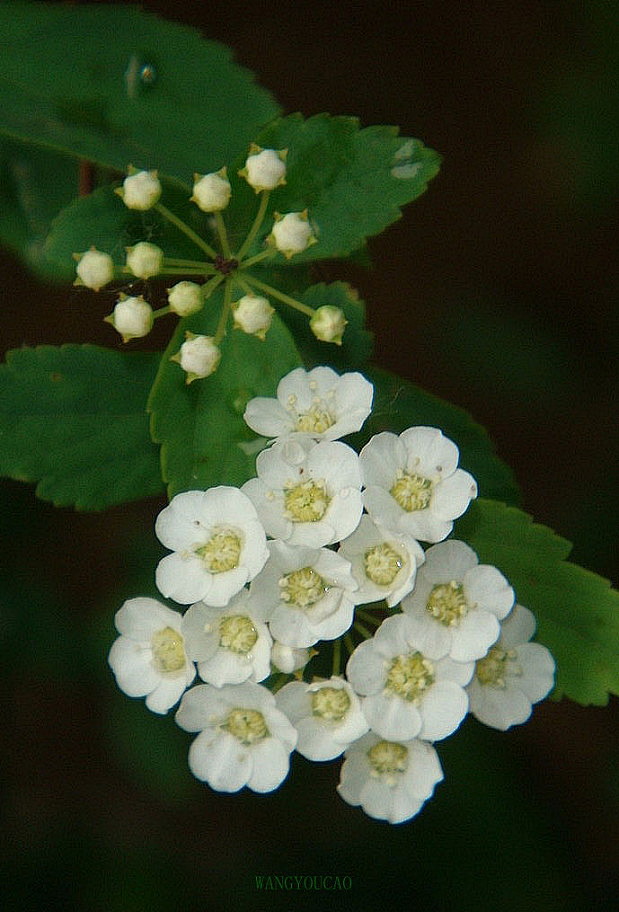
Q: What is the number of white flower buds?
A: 11